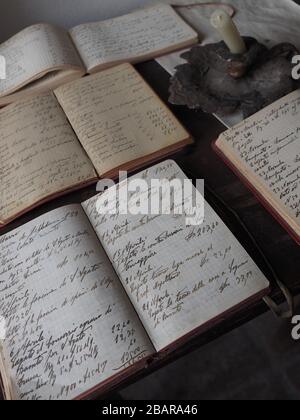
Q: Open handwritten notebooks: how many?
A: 4